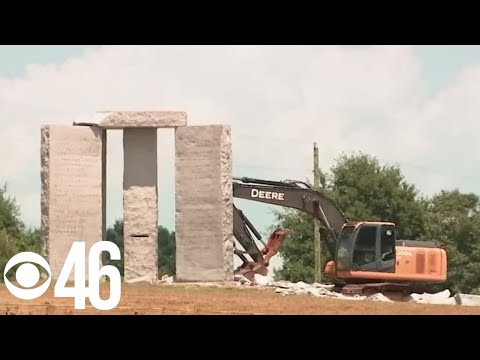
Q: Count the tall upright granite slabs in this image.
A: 3